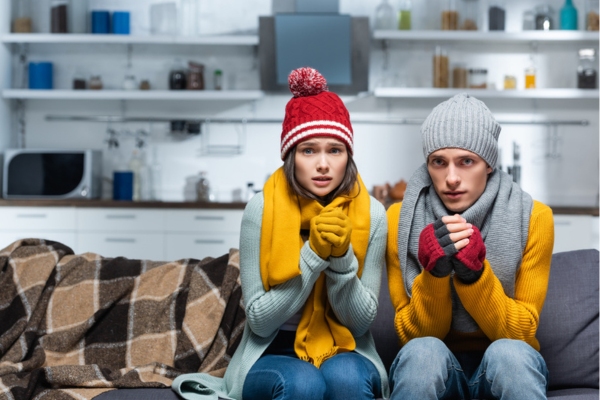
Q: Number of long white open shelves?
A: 4